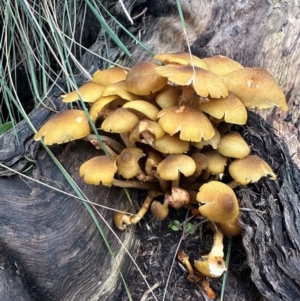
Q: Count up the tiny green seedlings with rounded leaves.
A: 2